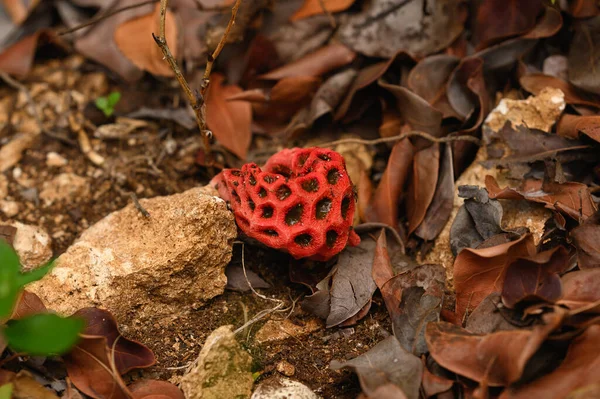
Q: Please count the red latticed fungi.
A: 1